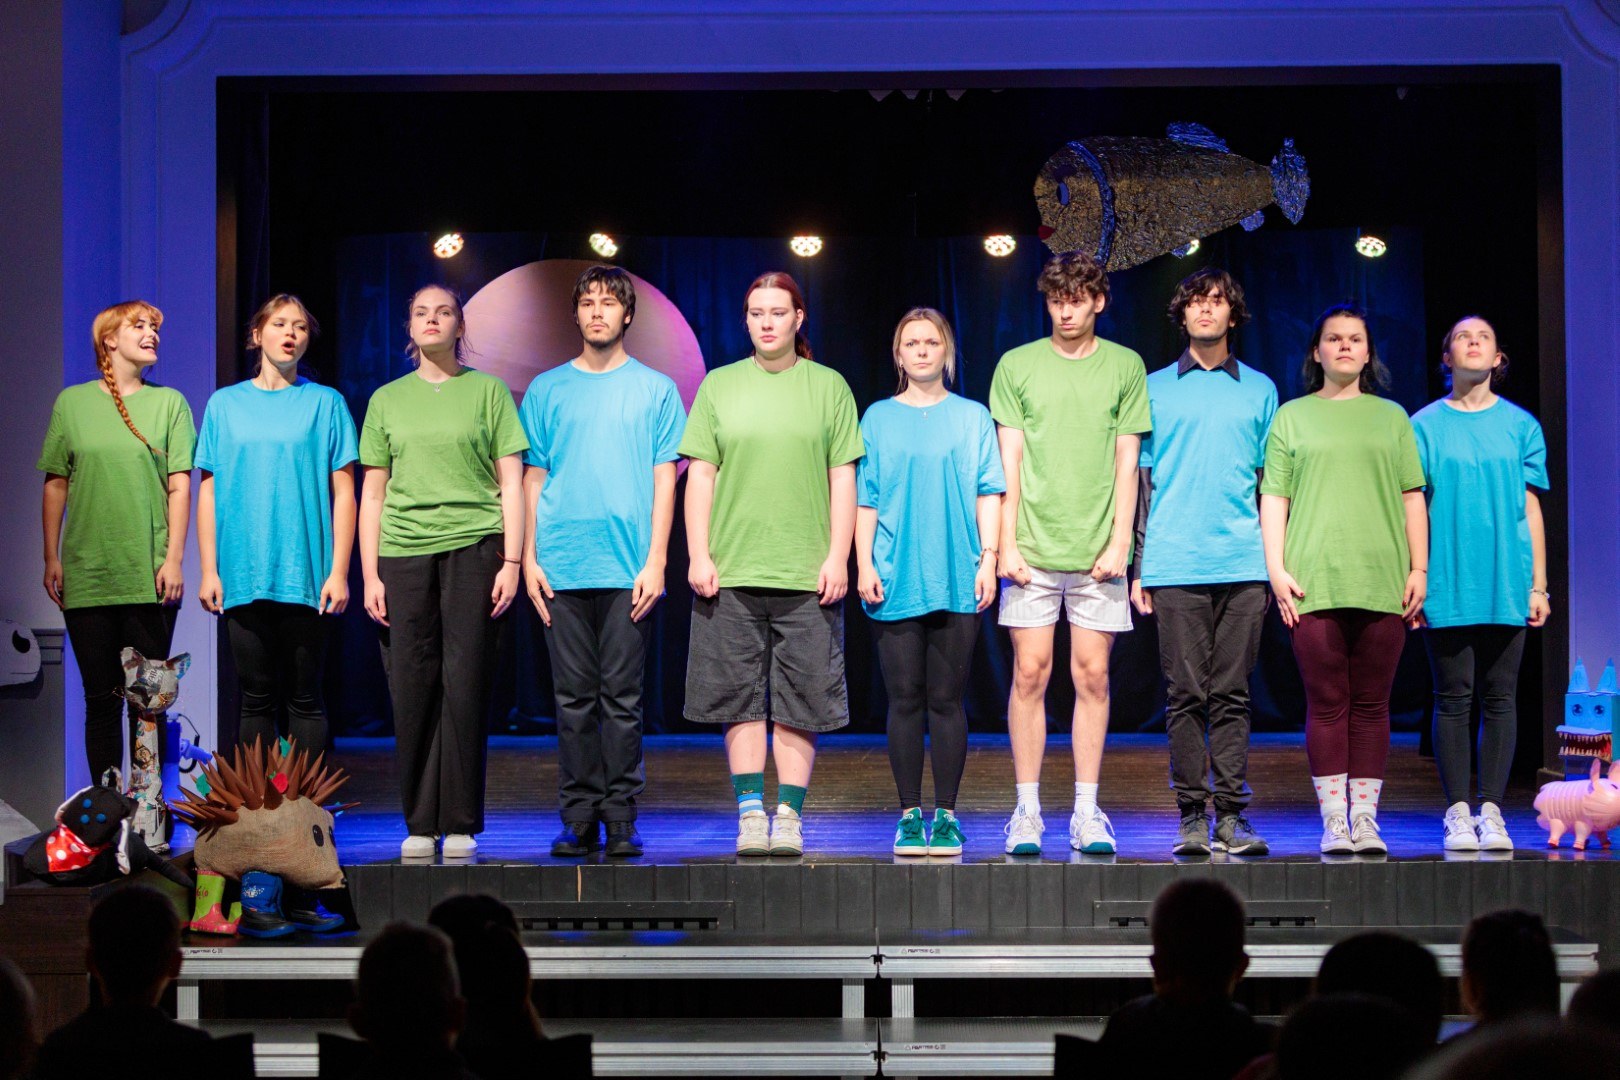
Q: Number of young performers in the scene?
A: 10